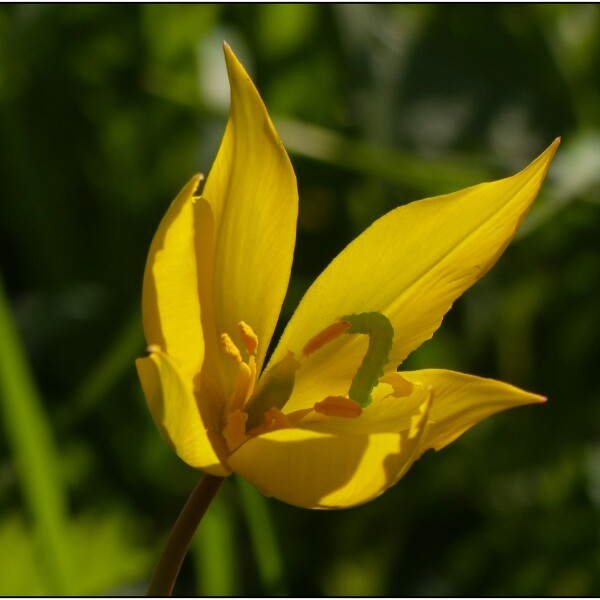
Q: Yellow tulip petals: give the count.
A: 6